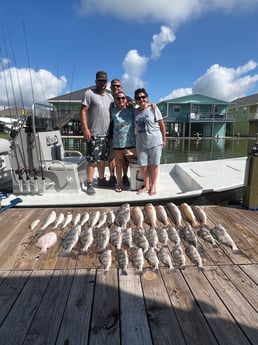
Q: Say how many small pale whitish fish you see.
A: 9